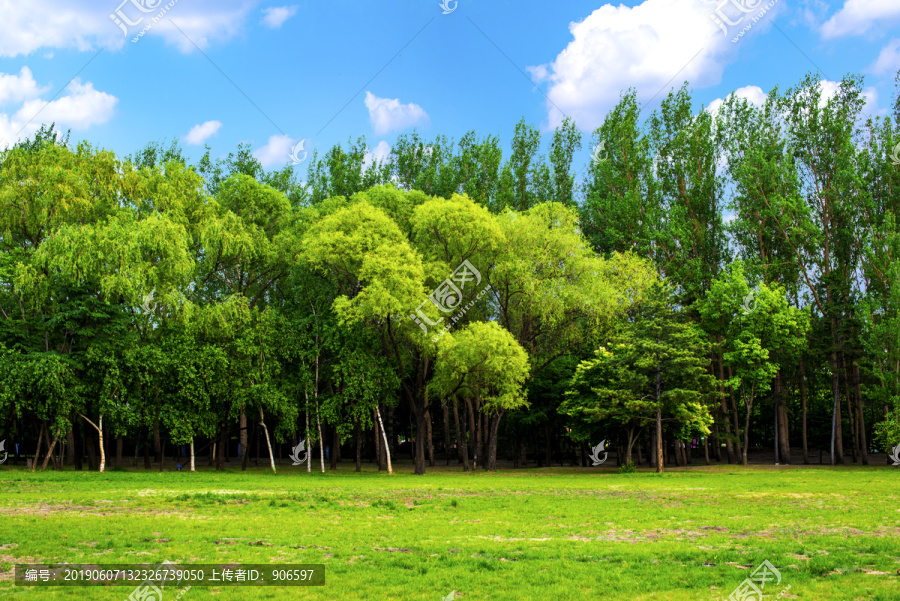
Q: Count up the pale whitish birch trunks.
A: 6